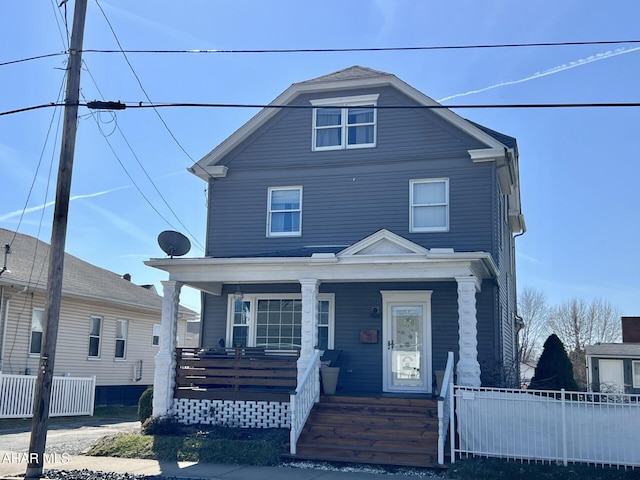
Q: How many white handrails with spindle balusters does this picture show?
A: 2